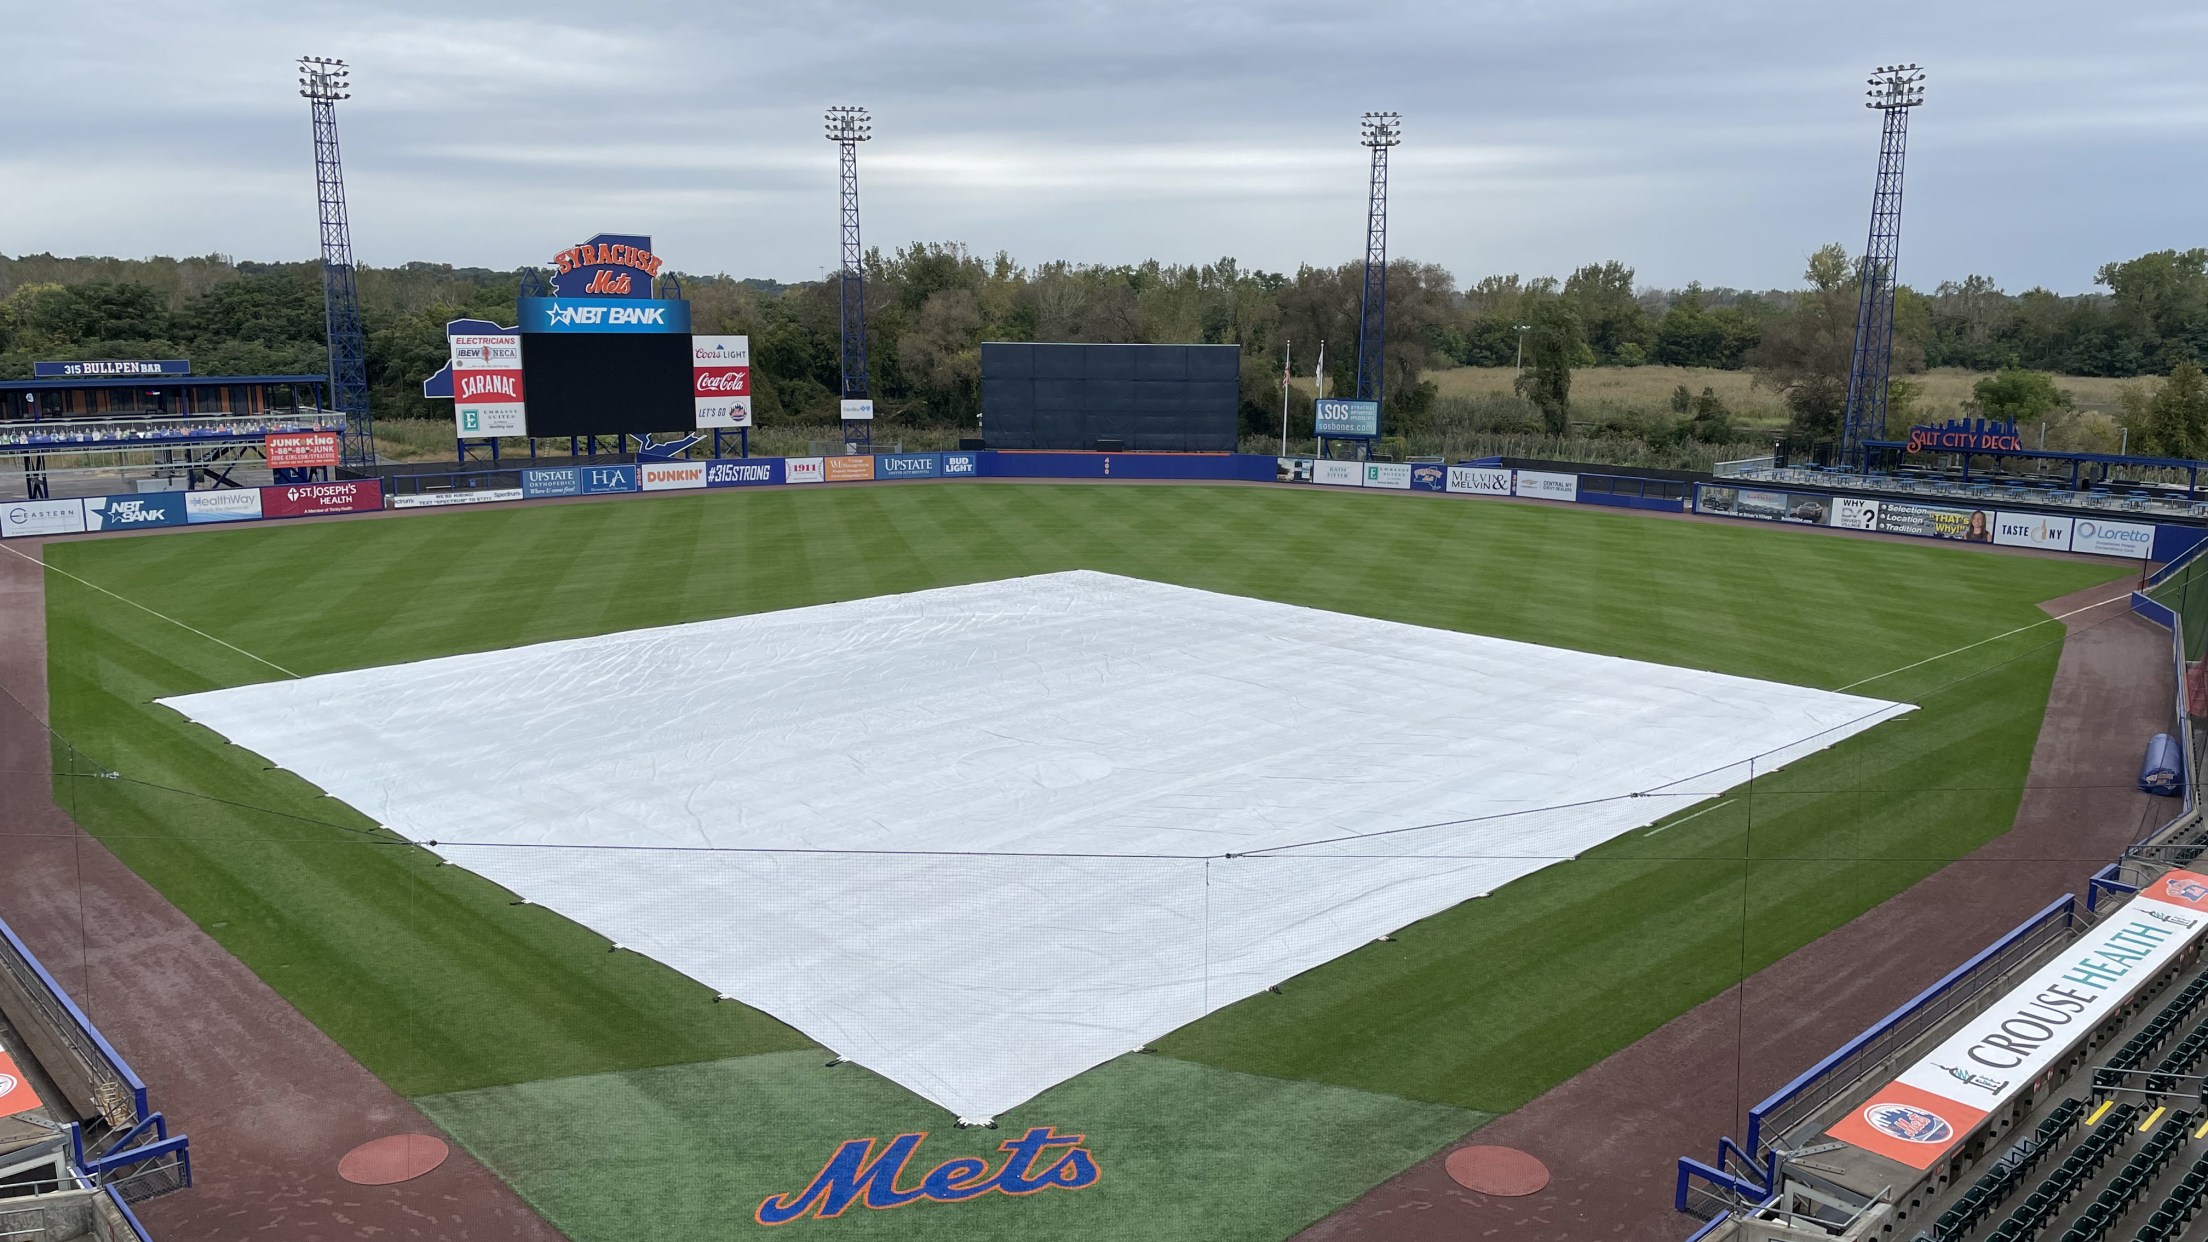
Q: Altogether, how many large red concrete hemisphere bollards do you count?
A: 0